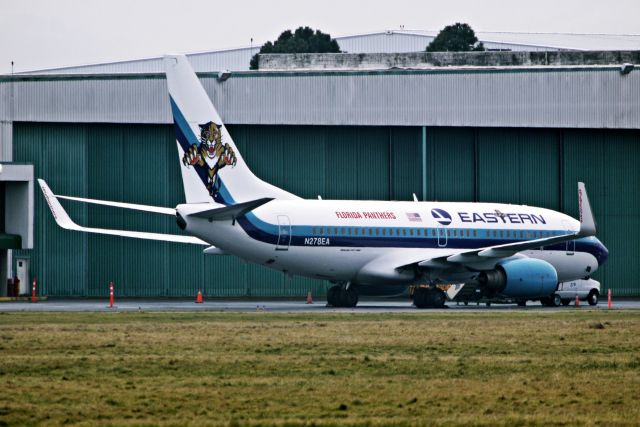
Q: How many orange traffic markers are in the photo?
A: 6